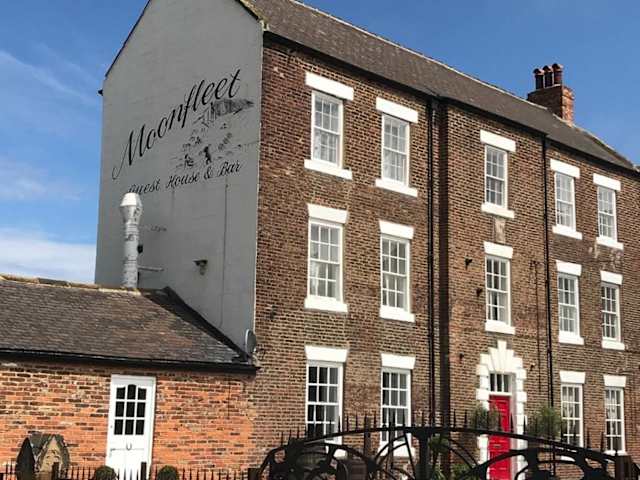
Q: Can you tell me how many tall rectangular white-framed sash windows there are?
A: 14